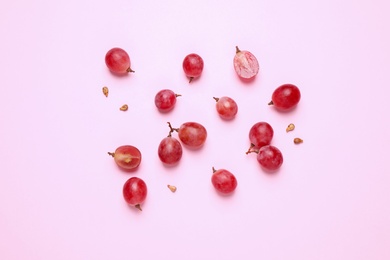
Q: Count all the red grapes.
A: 13